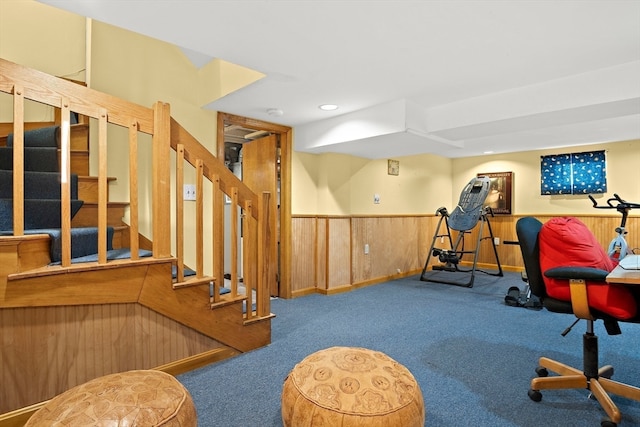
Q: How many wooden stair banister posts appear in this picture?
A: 11